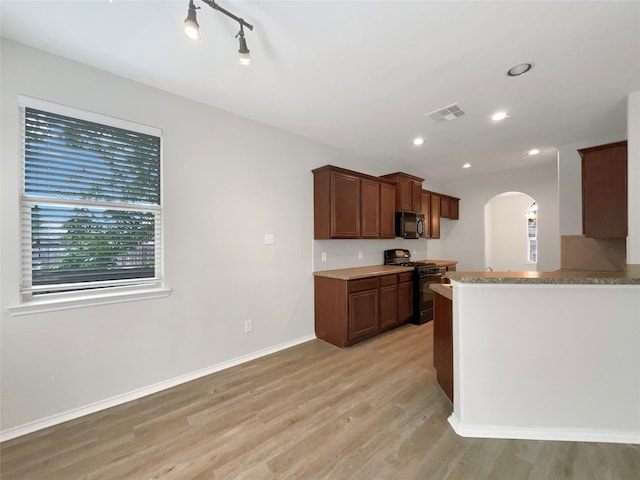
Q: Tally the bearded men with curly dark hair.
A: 0